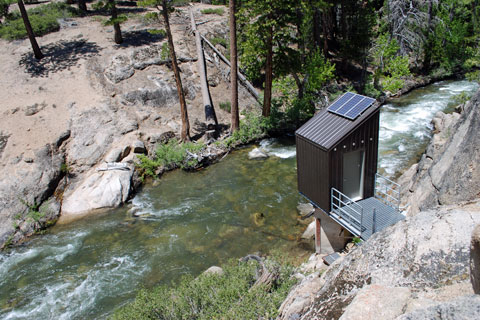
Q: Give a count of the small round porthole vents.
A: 5